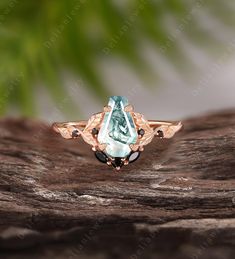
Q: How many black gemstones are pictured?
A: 7